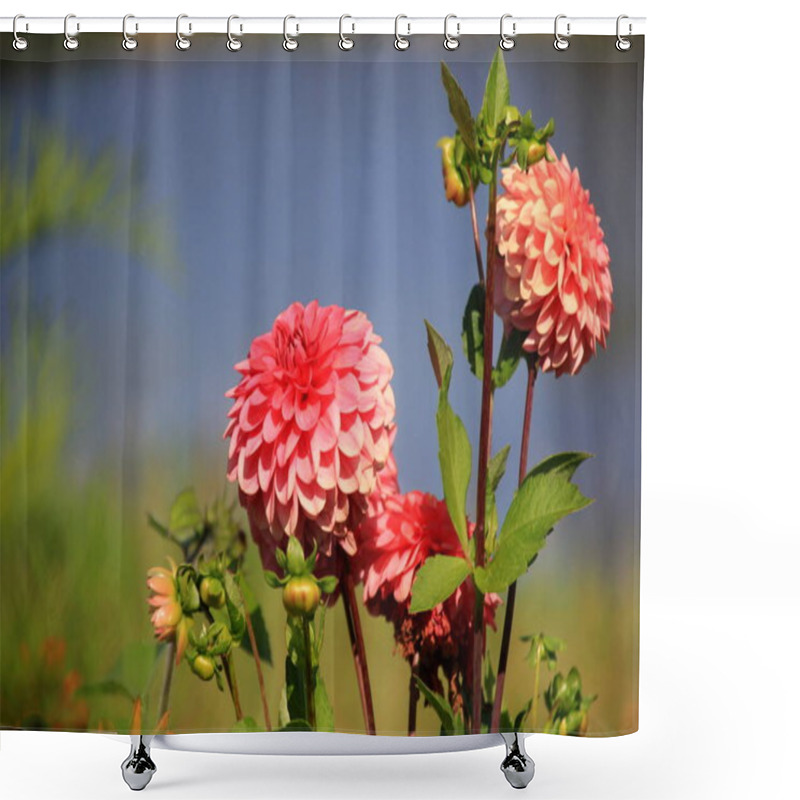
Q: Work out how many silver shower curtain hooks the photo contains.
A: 12